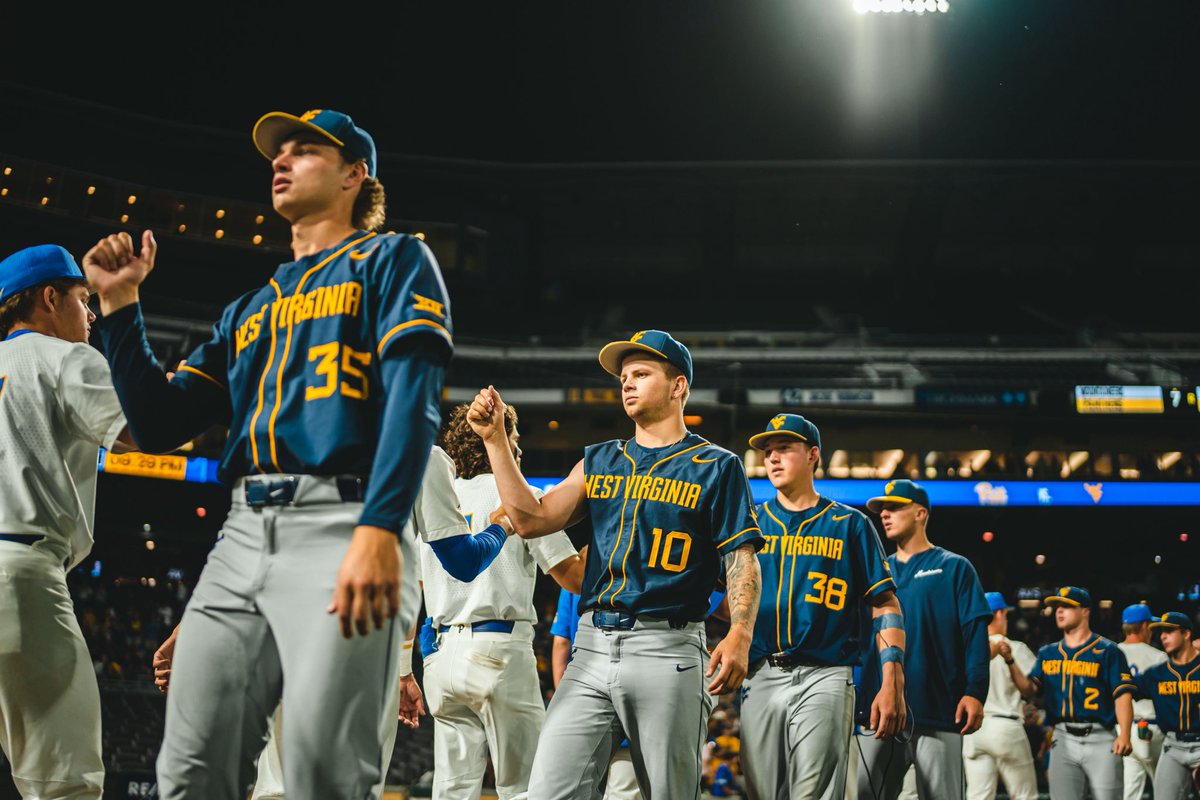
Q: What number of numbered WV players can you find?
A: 4